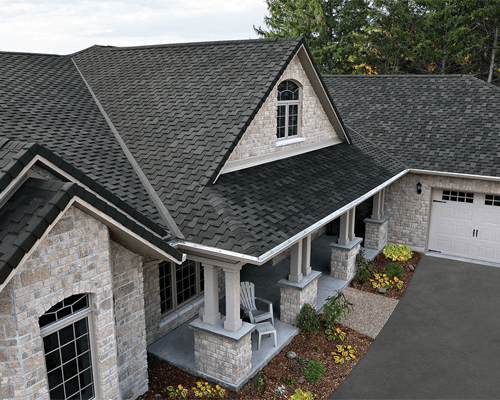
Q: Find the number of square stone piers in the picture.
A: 4